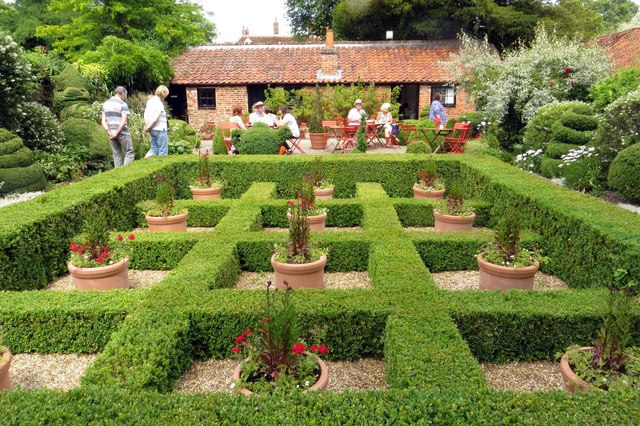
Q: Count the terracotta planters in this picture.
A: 13